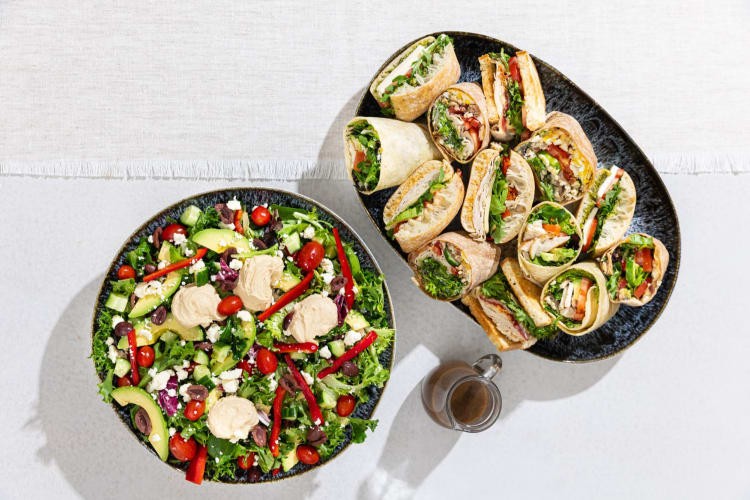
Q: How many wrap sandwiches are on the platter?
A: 7